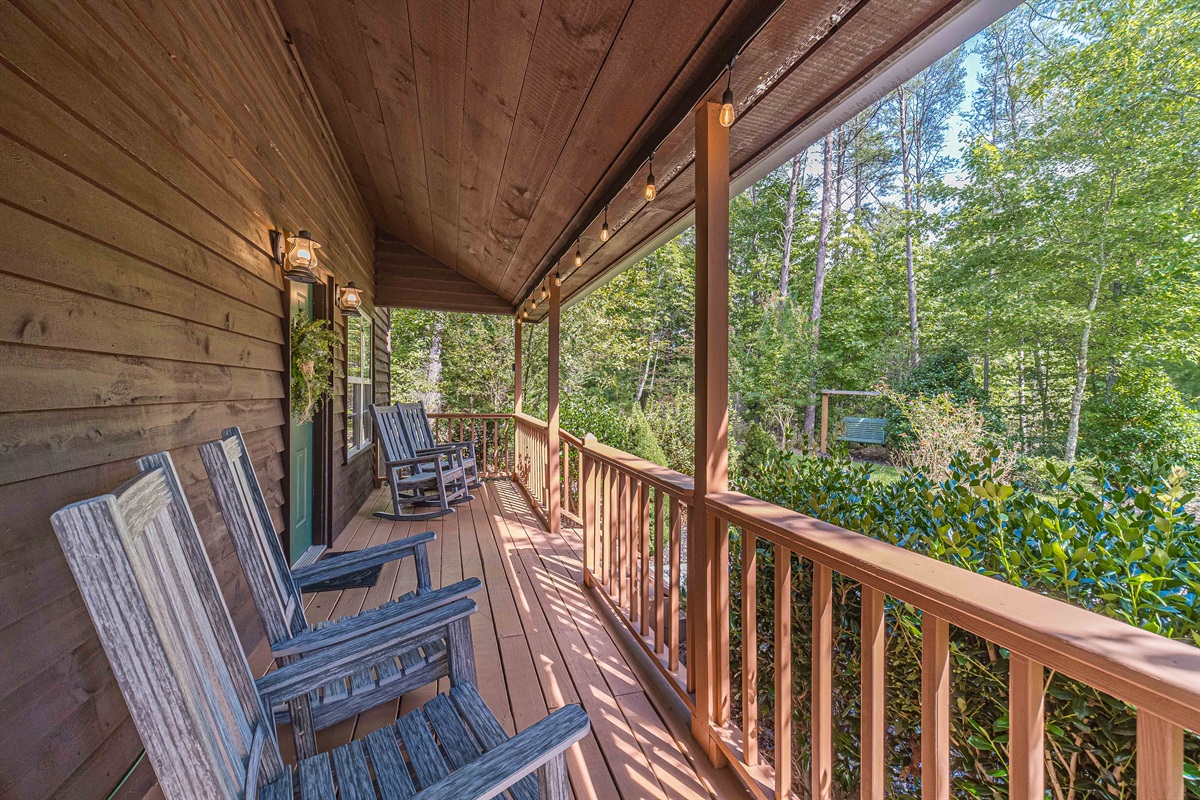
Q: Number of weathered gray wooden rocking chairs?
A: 4